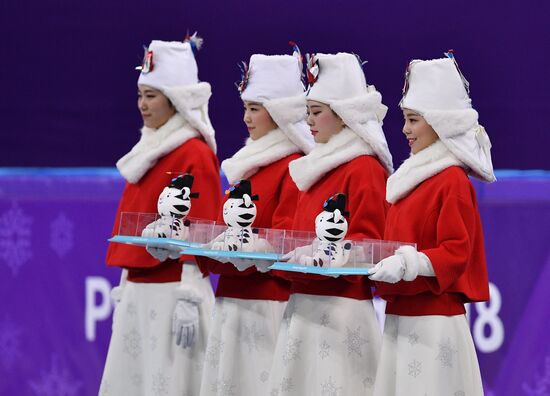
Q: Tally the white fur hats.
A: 4